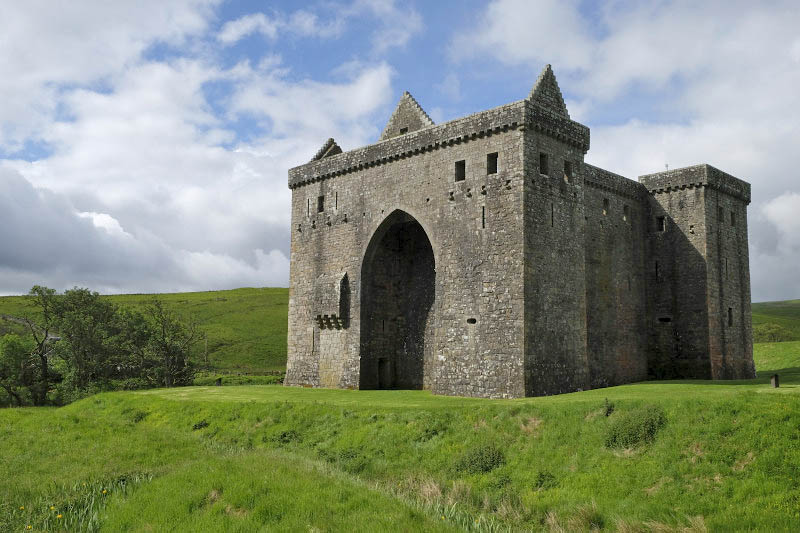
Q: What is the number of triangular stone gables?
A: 3